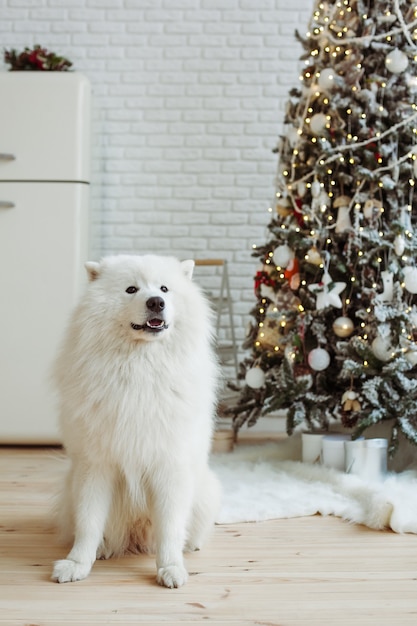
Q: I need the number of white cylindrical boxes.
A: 4